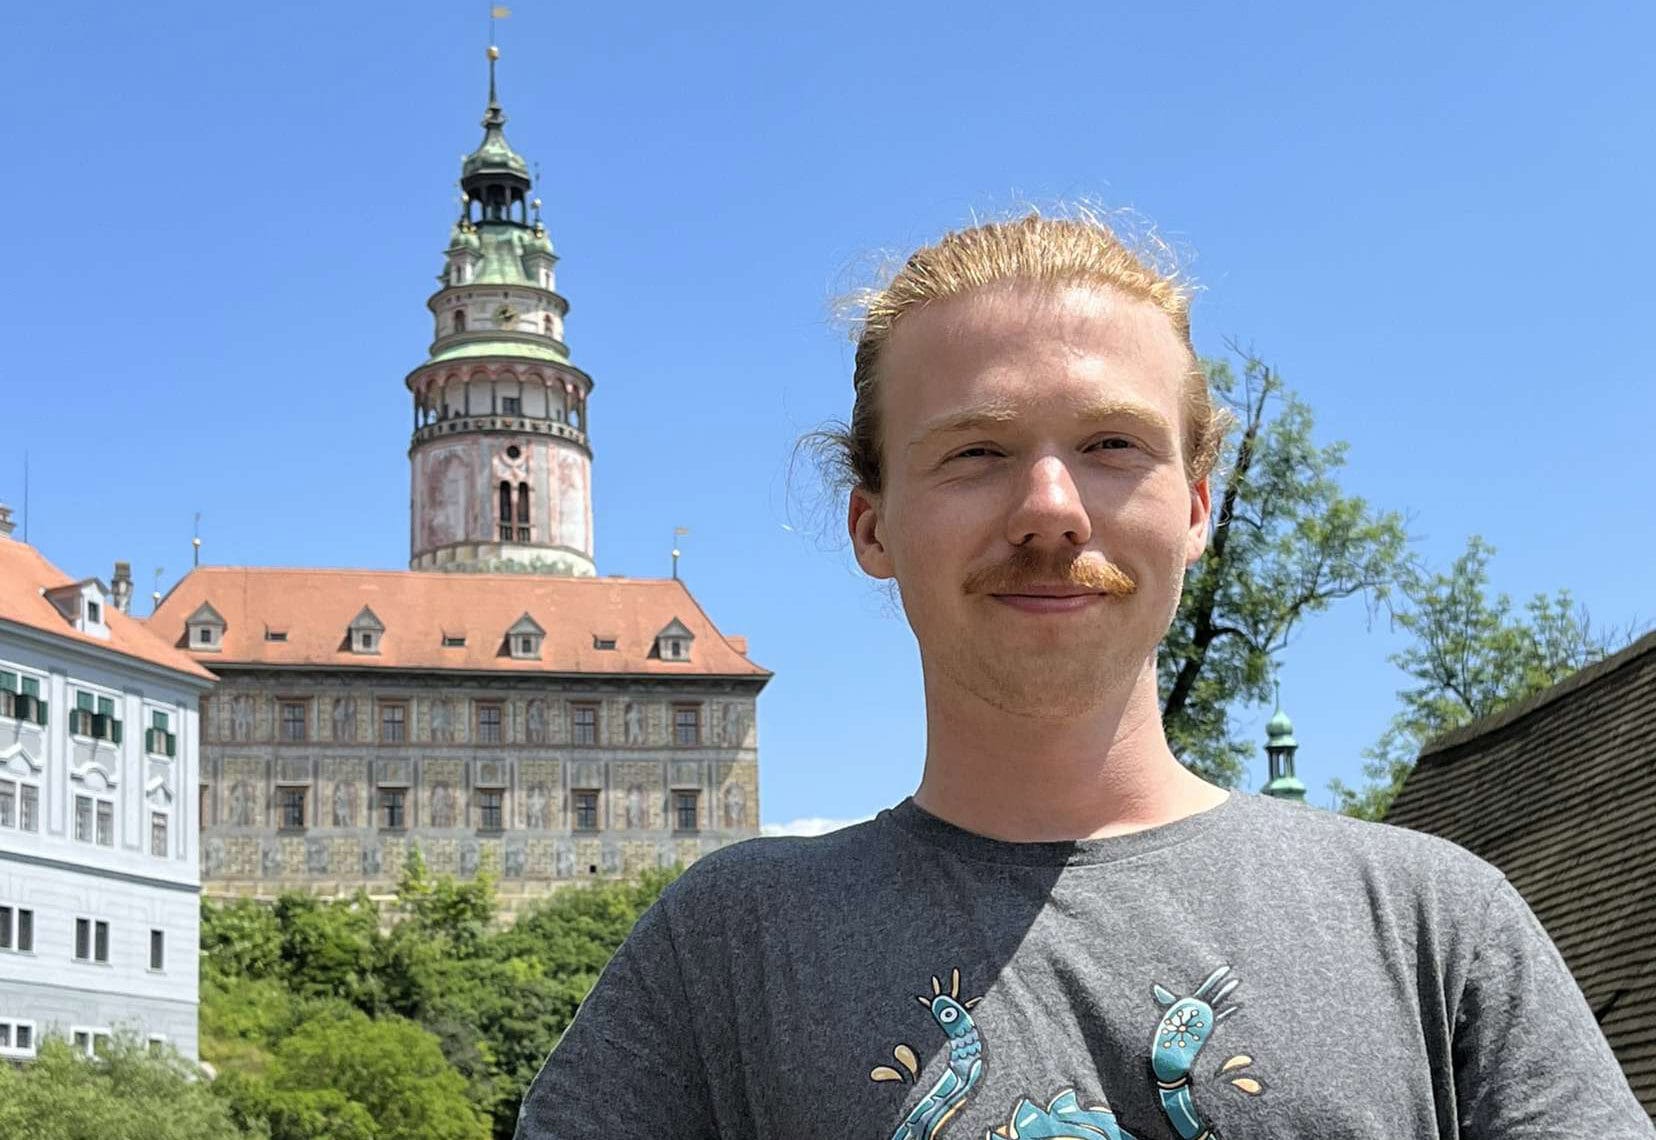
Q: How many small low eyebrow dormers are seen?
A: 3